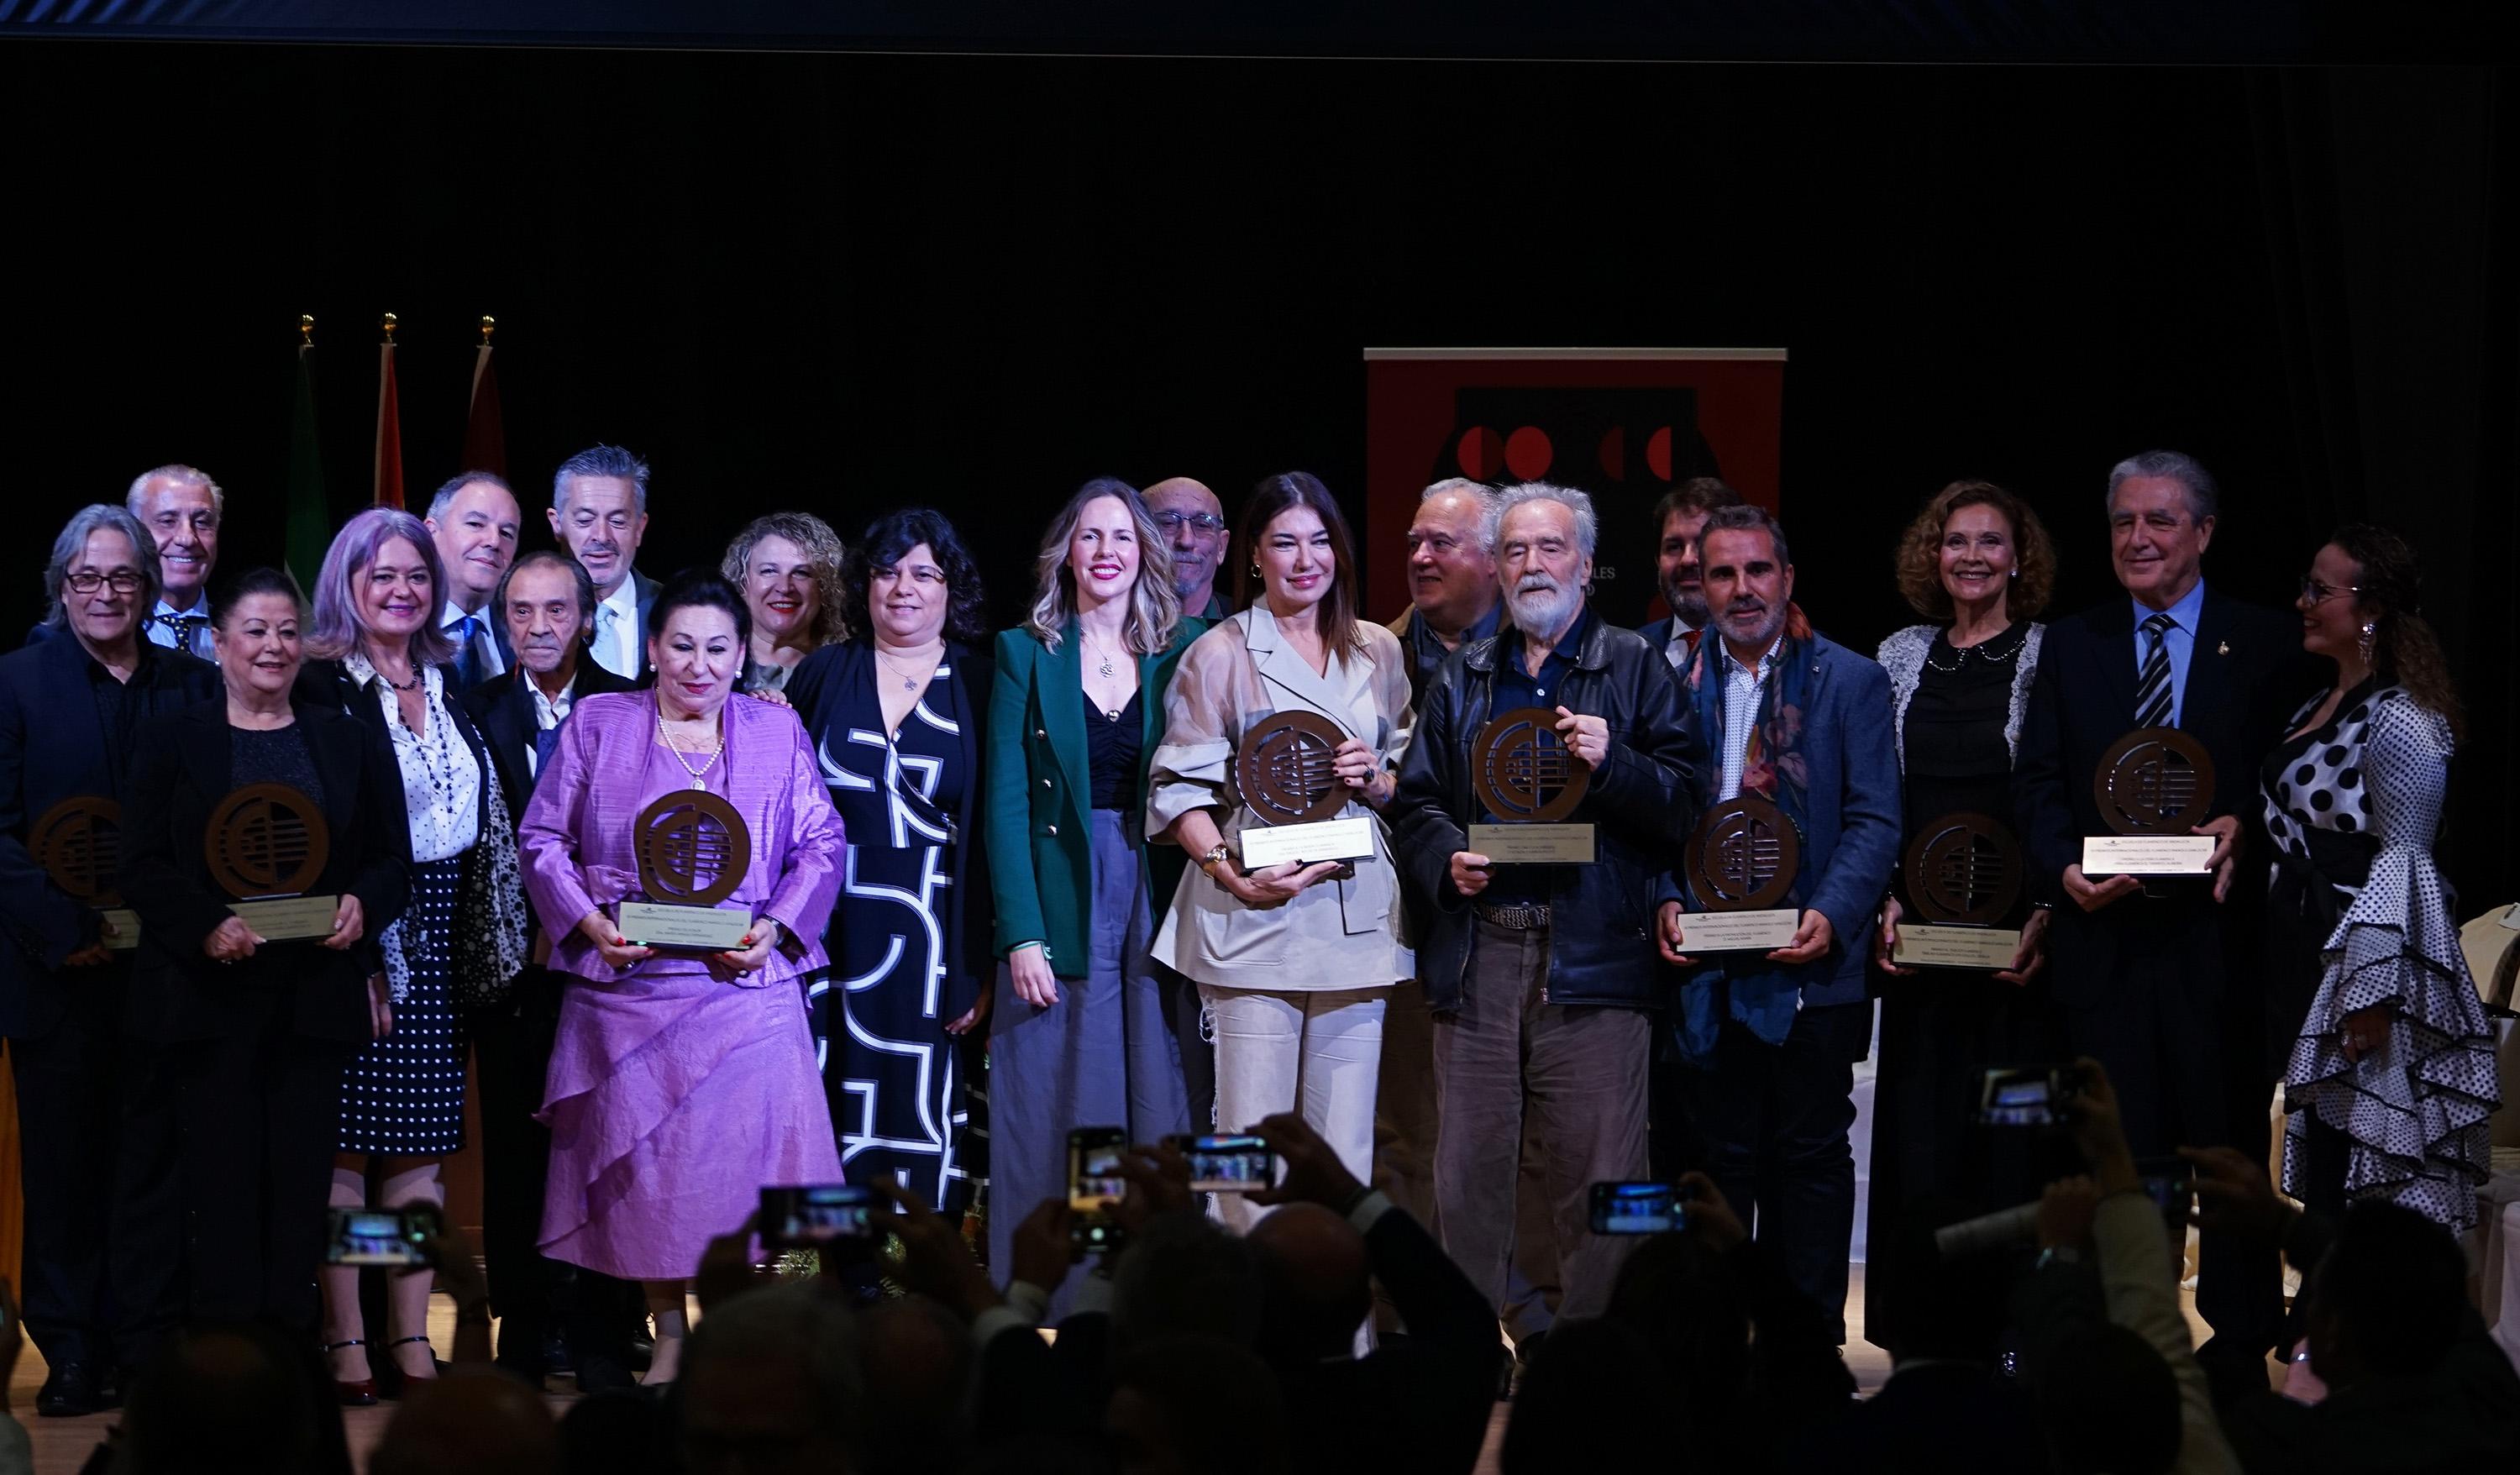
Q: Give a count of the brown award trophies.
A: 8